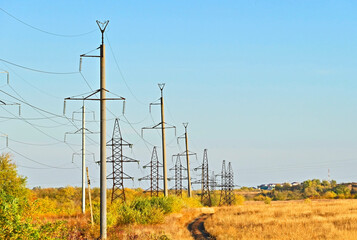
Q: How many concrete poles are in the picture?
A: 4